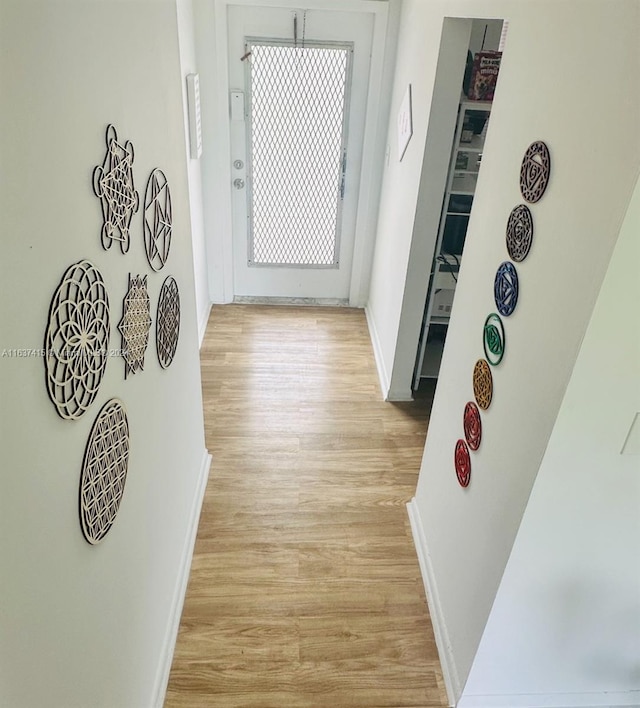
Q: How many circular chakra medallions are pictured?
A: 7